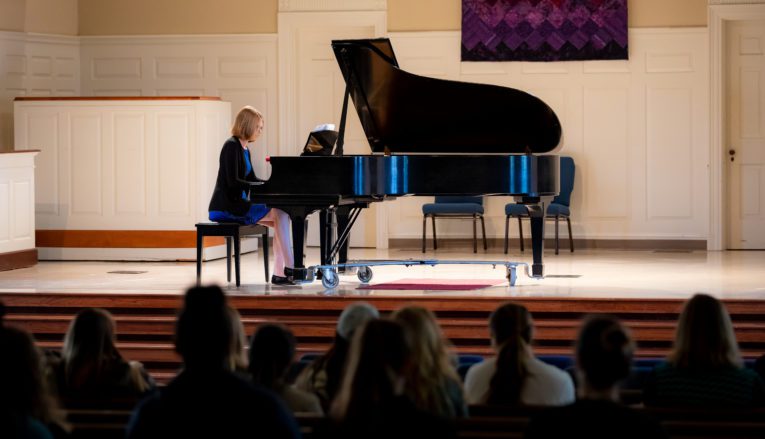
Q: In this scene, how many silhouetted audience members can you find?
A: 11